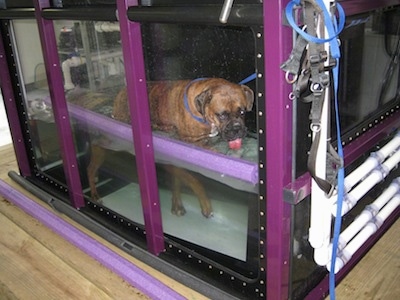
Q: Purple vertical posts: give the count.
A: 4